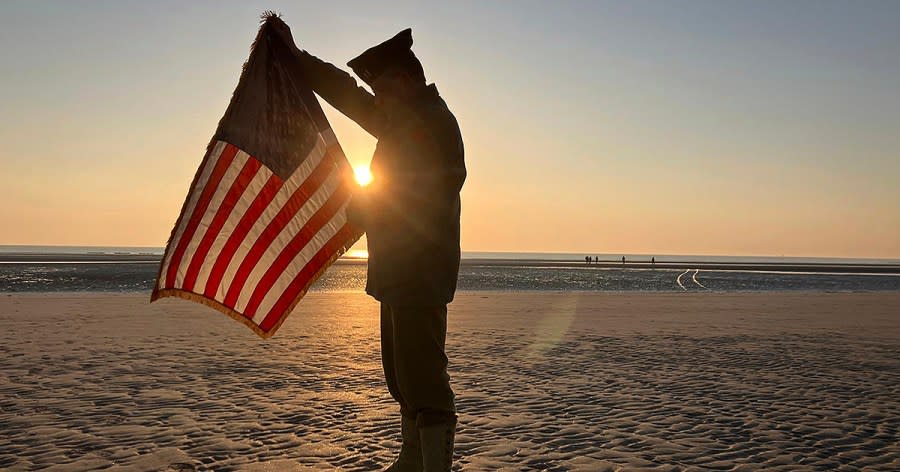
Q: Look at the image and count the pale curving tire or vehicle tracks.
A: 2